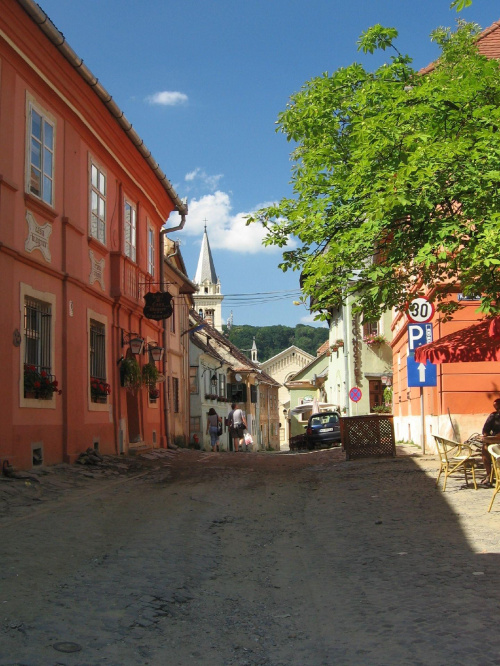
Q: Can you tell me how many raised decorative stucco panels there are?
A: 2